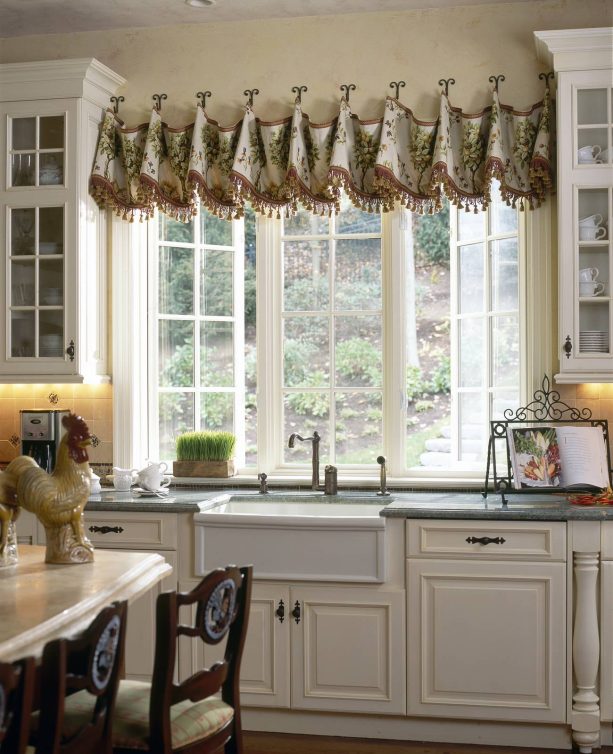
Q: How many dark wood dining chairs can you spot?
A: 3